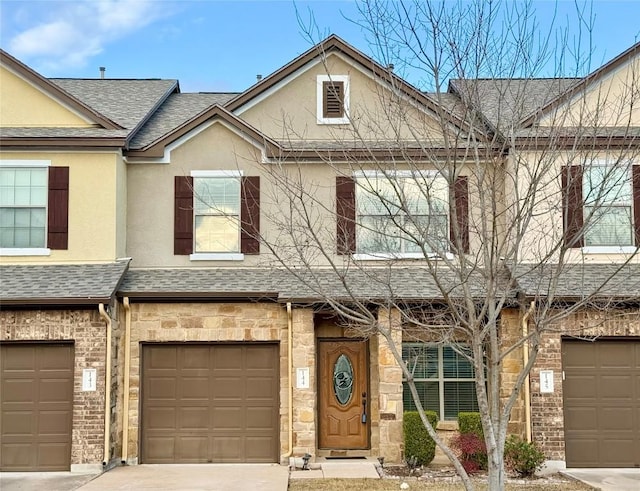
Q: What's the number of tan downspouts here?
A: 4